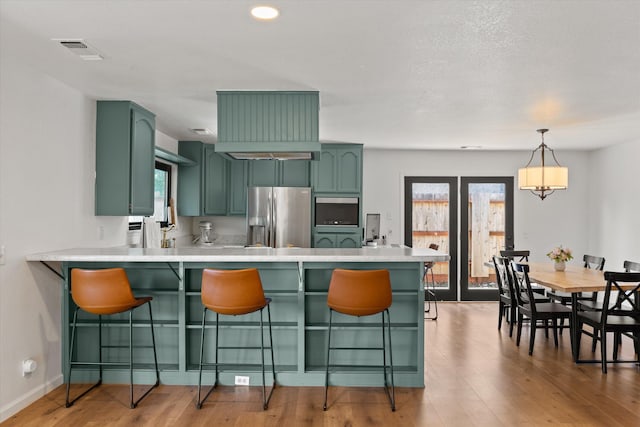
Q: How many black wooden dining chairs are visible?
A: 6